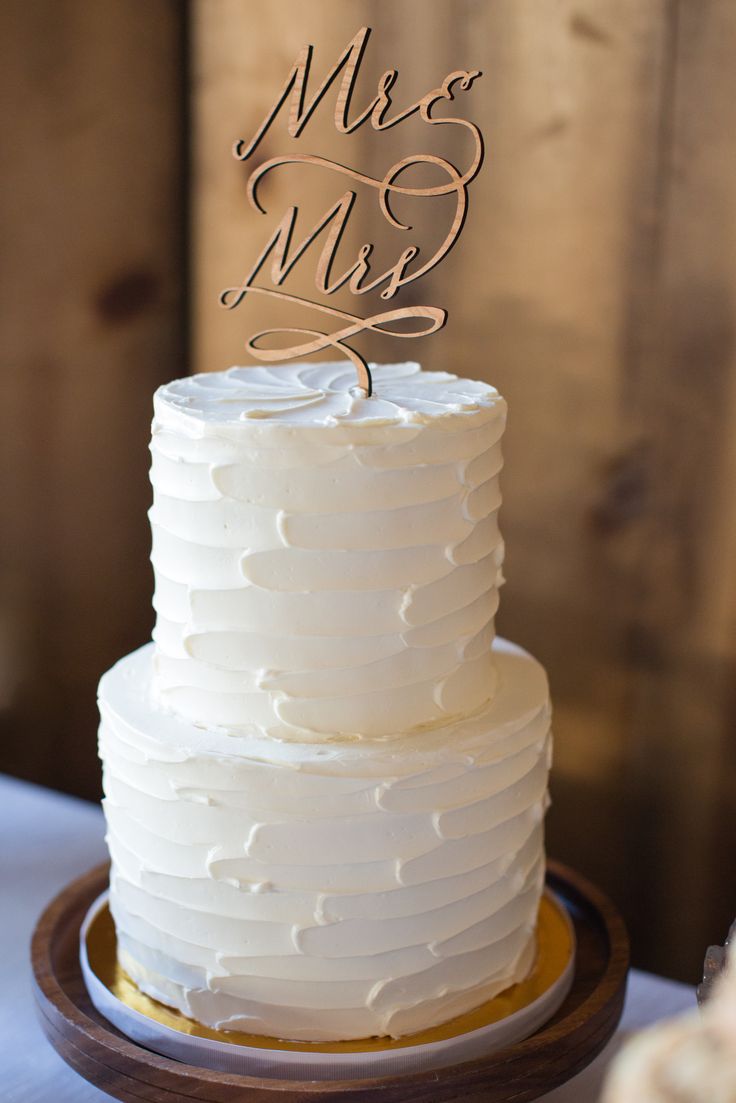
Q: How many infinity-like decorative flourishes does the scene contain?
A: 1